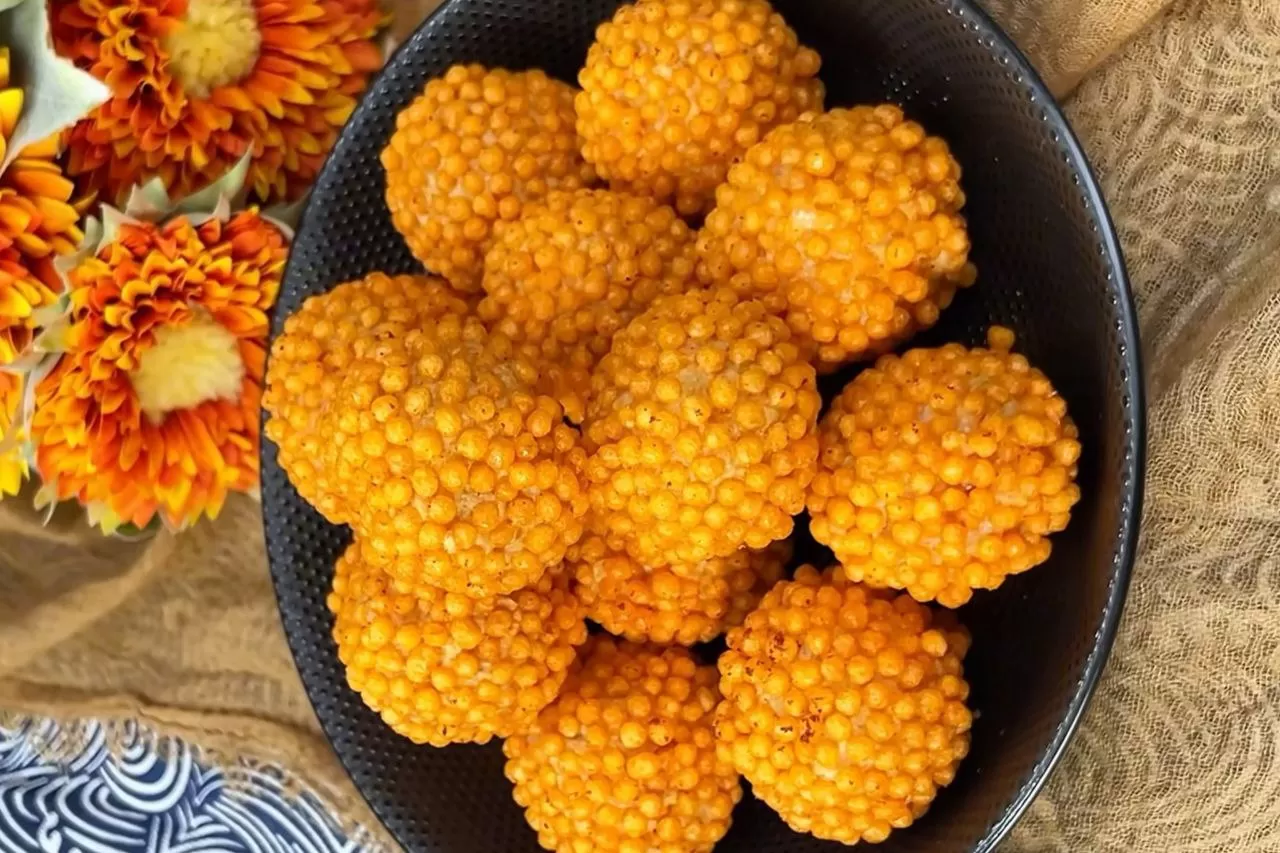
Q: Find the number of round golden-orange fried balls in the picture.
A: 12